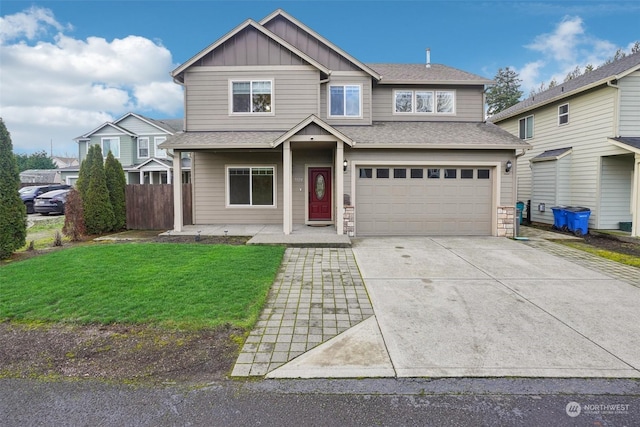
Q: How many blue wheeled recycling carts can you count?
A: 2